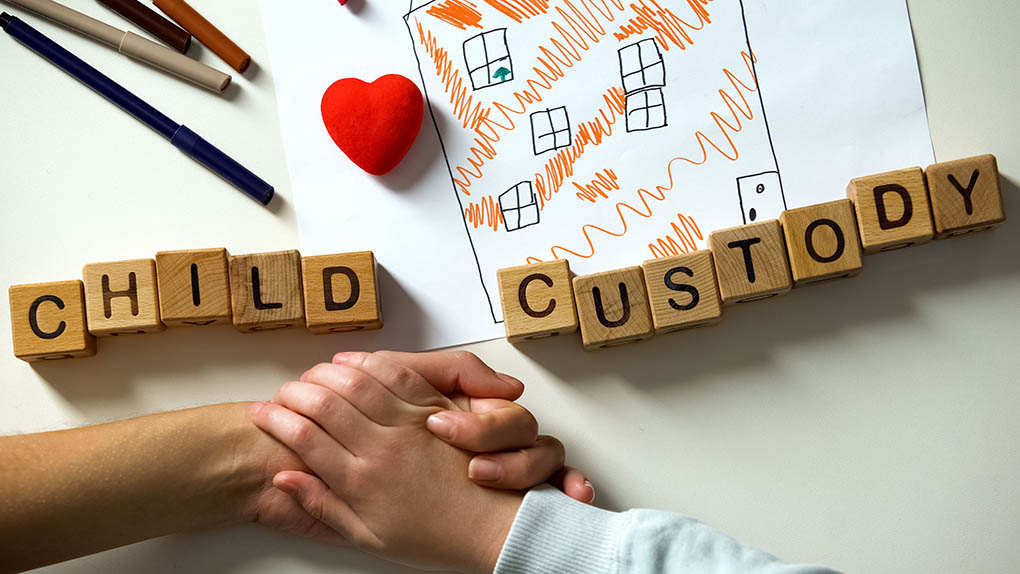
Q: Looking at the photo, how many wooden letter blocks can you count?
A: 12